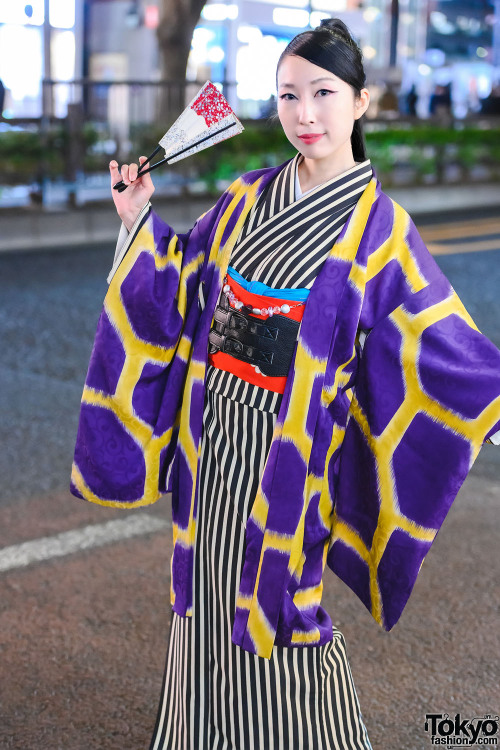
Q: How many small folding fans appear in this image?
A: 1